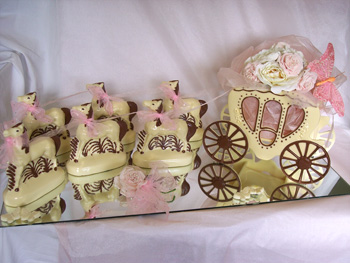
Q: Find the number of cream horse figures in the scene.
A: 6